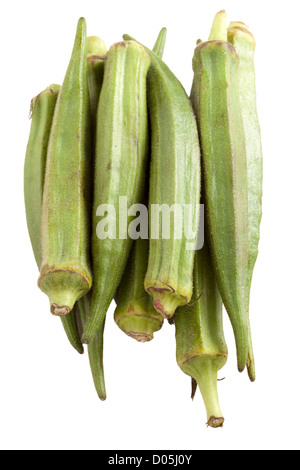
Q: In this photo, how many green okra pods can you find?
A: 9